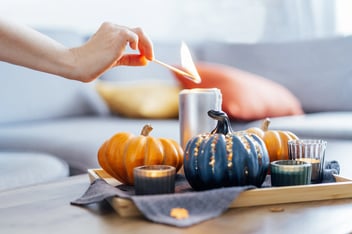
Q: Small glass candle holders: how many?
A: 3